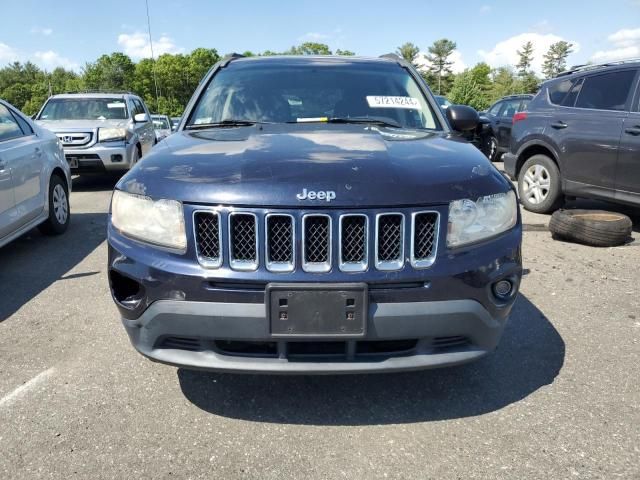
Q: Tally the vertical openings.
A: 7